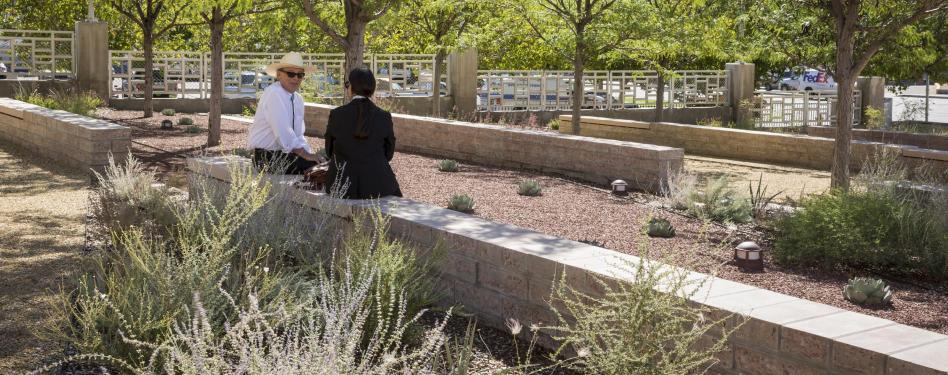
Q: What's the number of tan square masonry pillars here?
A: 4